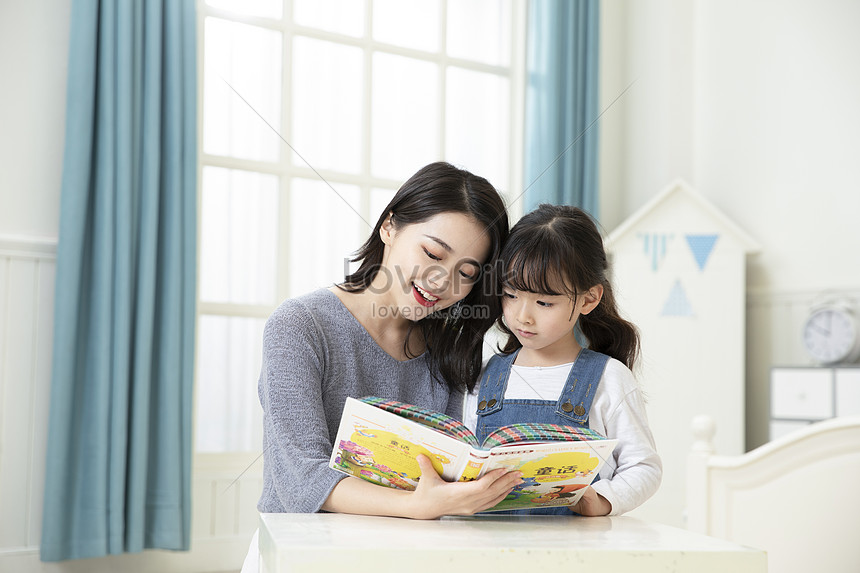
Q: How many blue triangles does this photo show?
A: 3